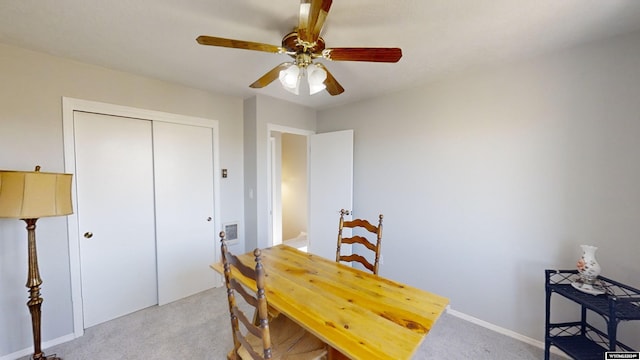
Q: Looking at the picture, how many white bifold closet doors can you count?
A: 2